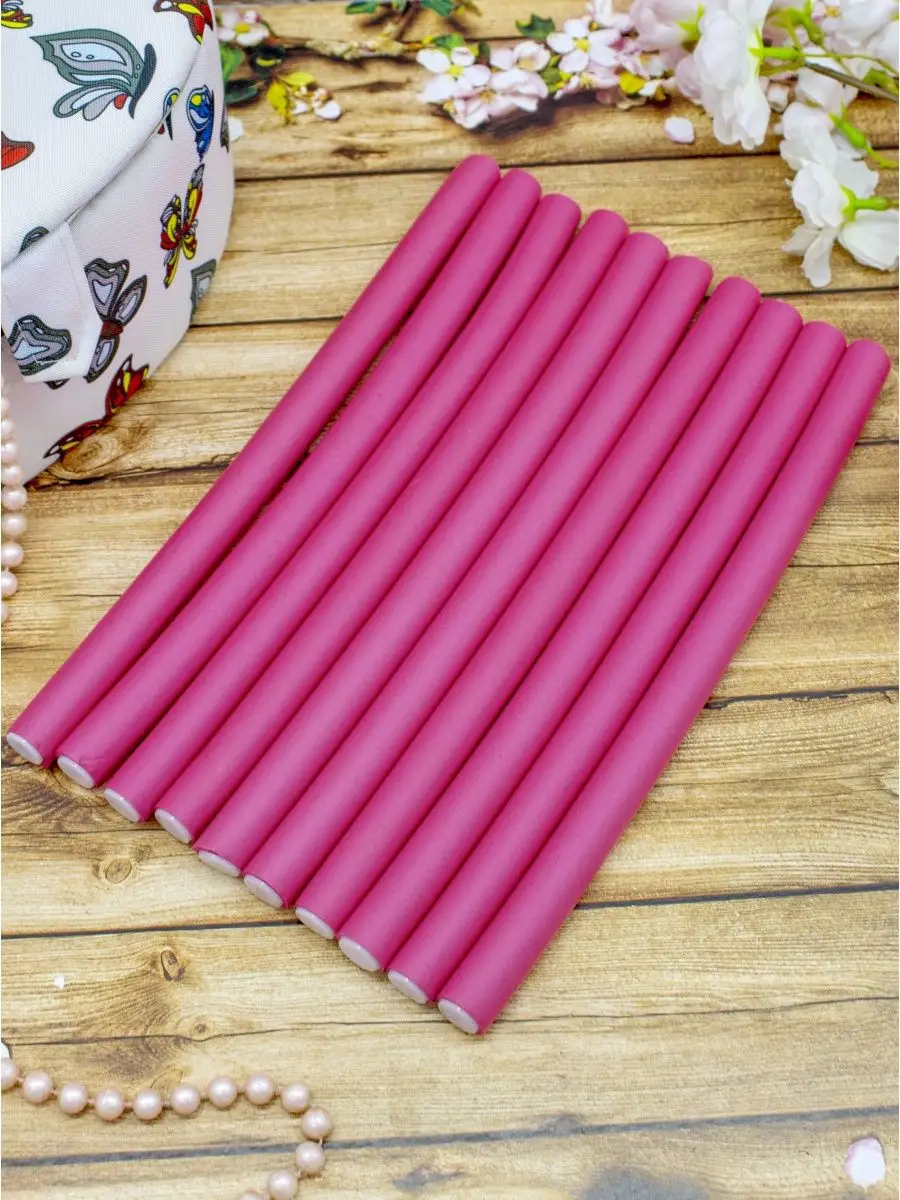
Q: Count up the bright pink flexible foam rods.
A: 10